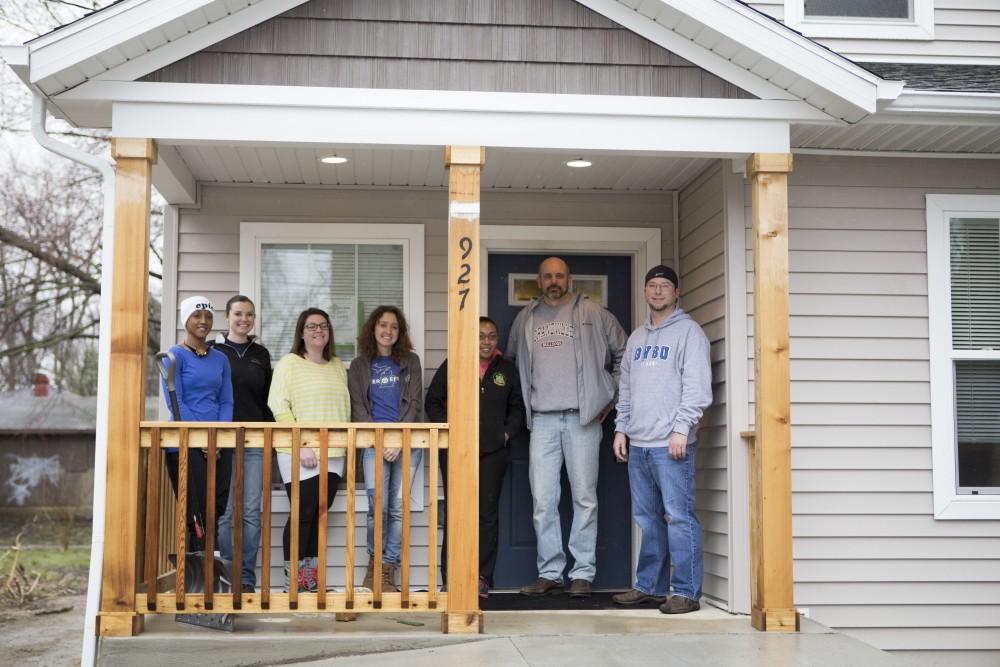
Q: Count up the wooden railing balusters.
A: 11